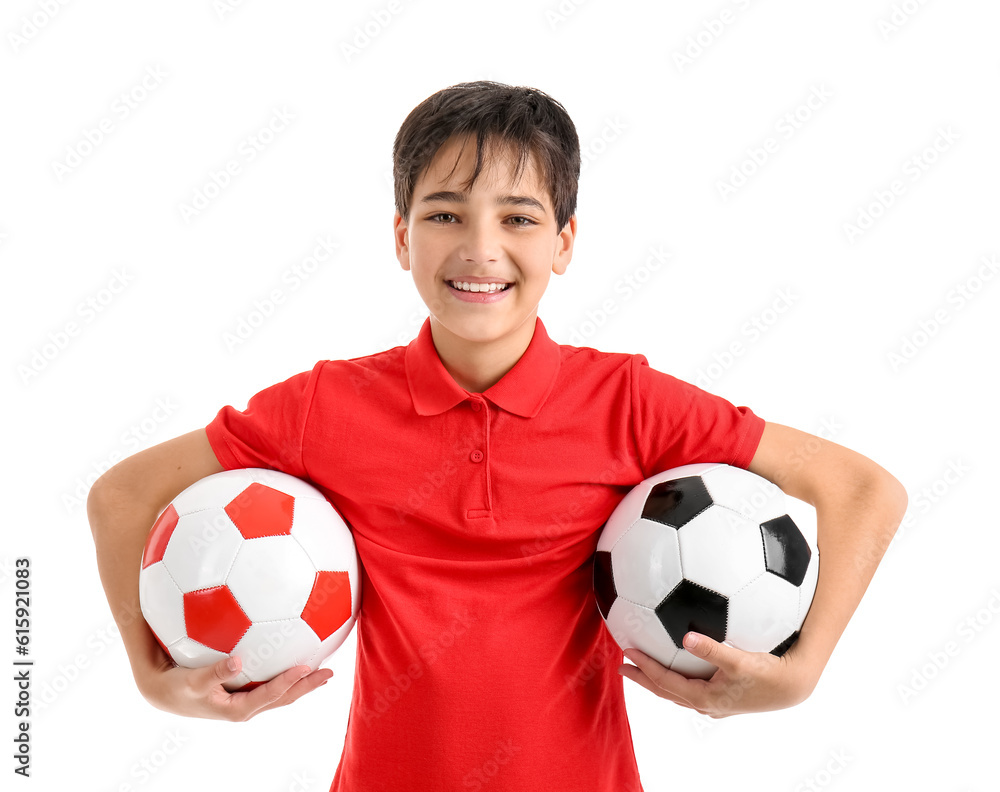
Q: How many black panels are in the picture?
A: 5